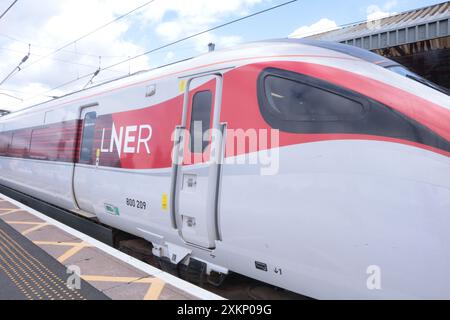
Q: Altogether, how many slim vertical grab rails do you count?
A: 2